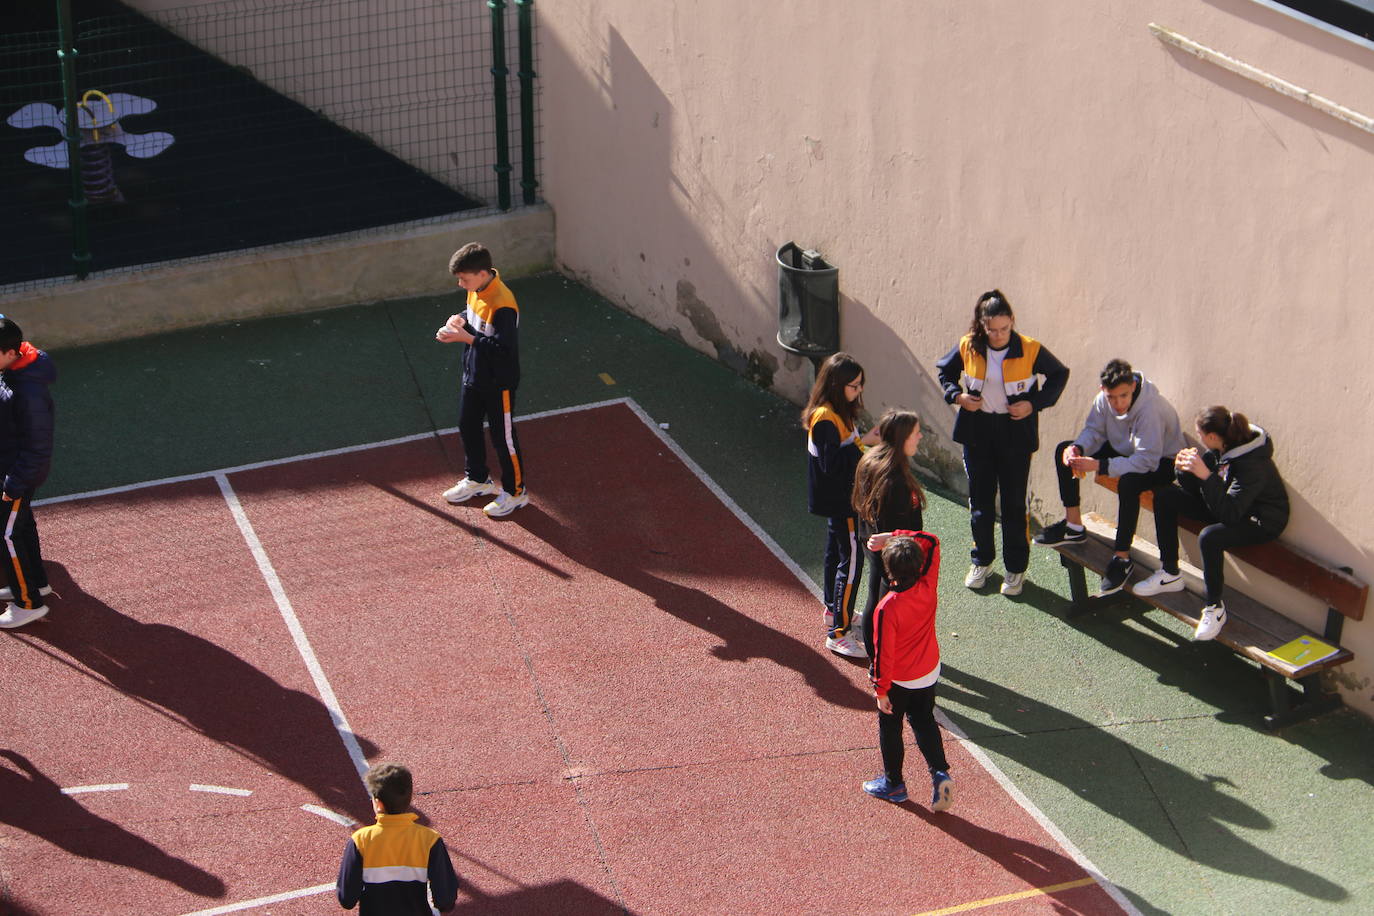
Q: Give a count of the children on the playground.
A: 9